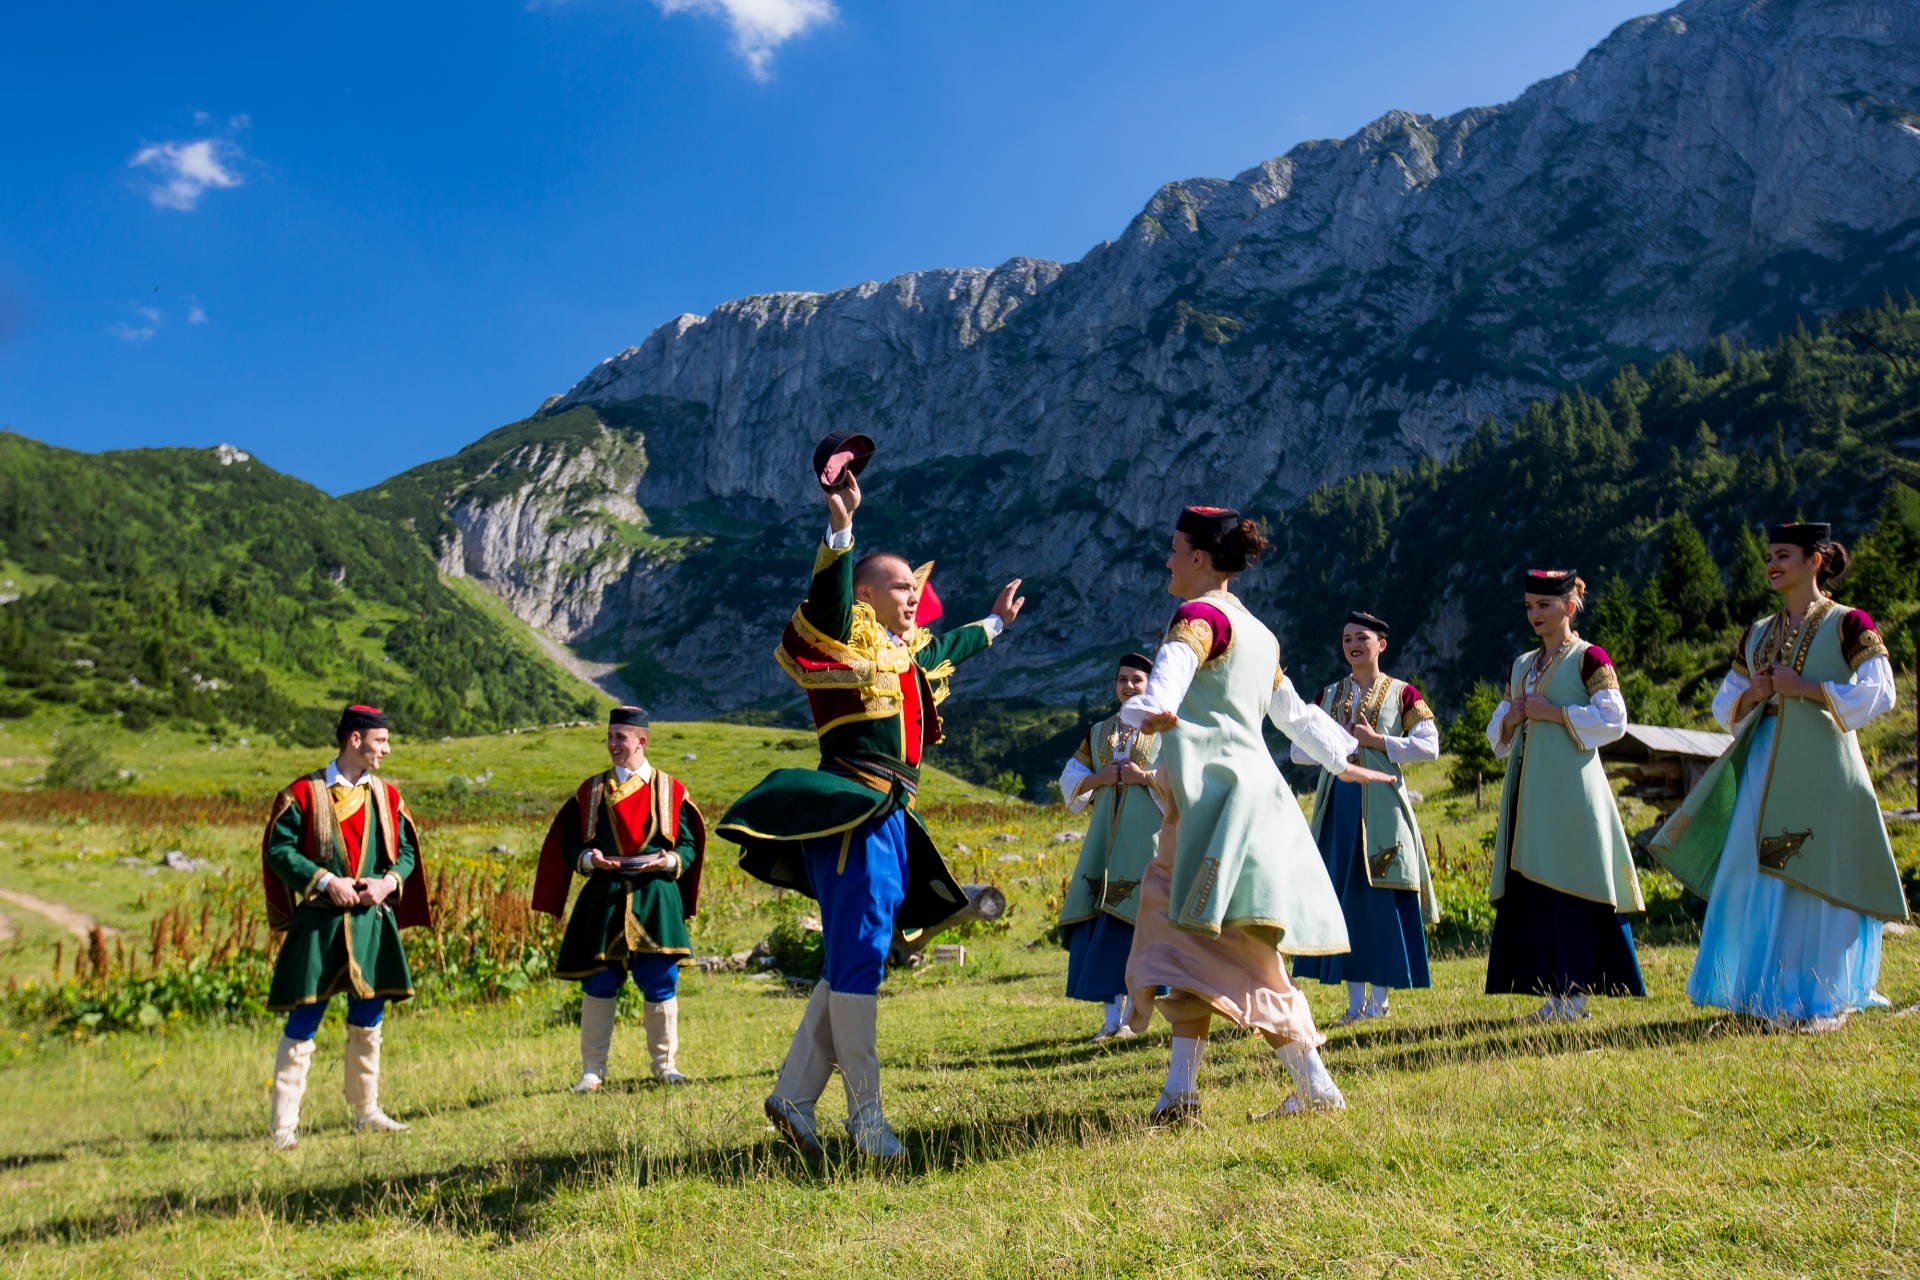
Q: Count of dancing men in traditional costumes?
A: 1